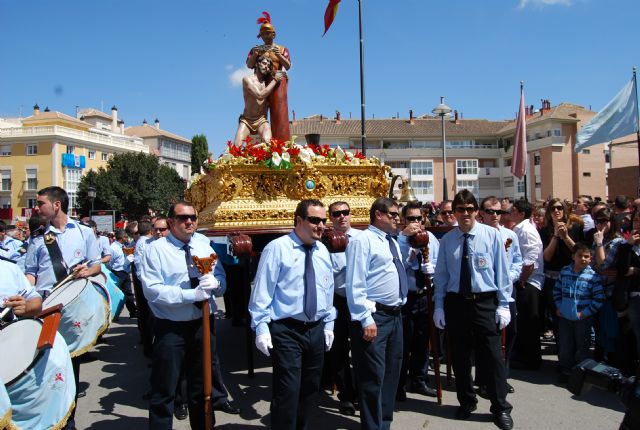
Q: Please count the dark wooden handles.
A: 3